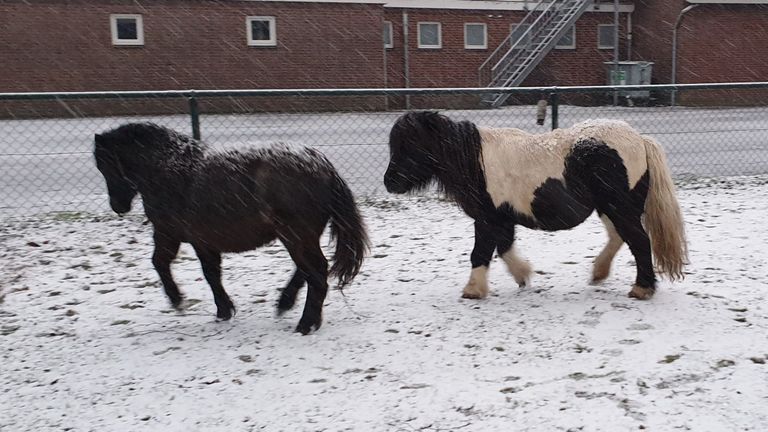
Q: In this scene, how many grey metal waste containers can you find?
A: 1